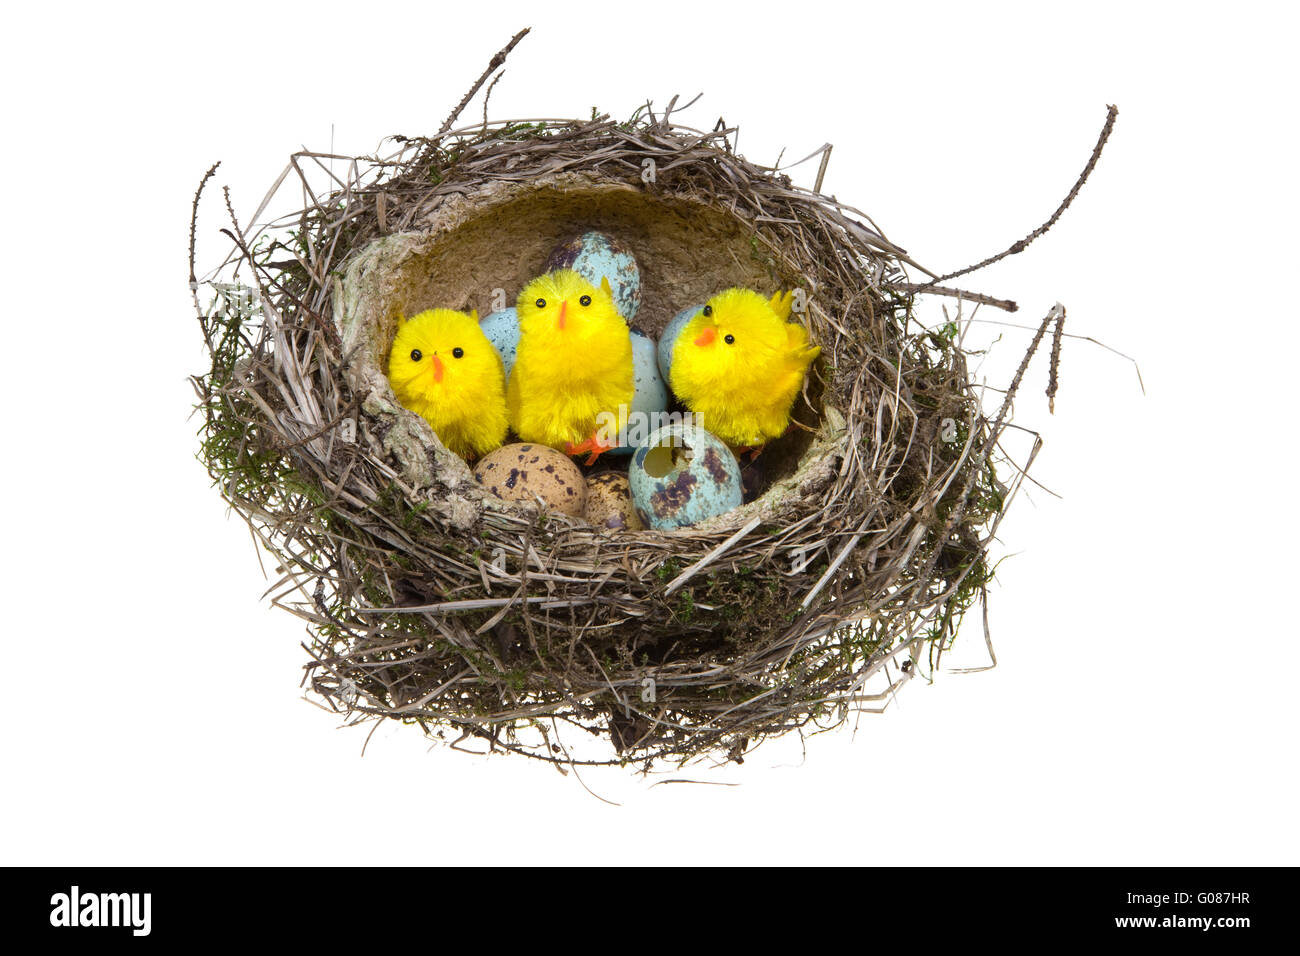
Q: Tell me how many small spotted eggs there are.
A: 7